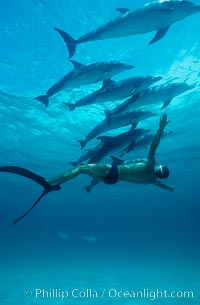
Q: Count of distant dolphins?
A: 2